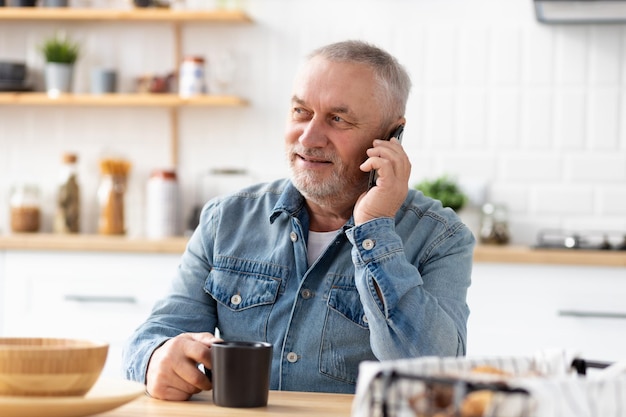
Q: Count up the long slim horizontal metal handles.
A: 2